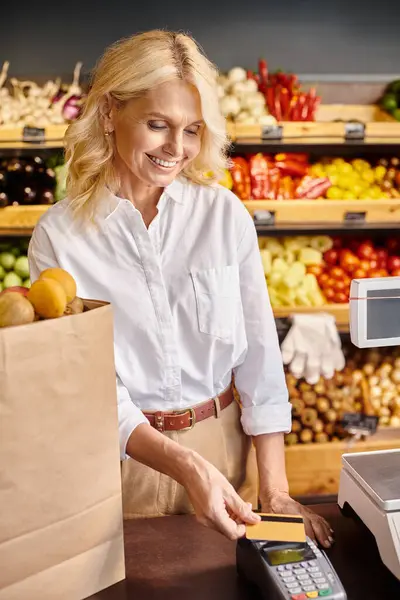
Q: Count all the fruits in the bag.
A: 5